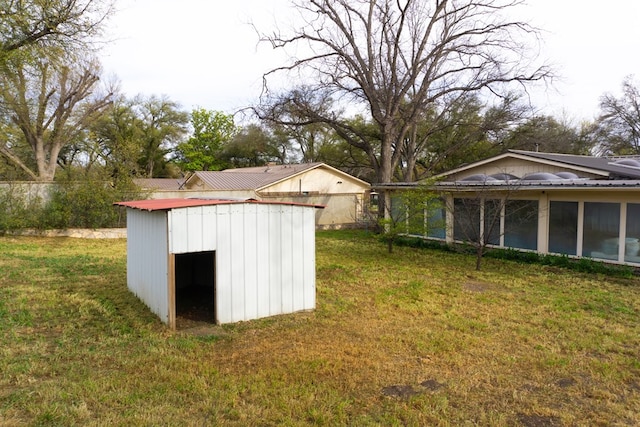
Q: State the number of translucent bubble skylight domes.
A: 5